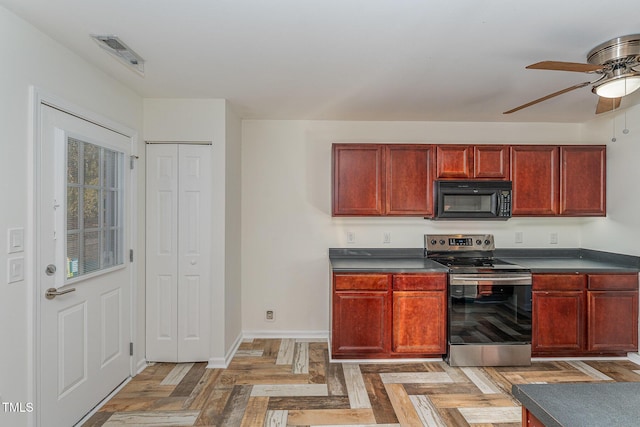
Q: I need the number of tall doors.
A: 2